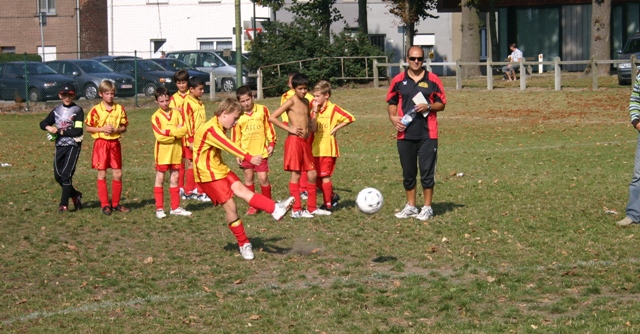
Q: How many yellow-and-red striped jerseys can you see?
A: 8